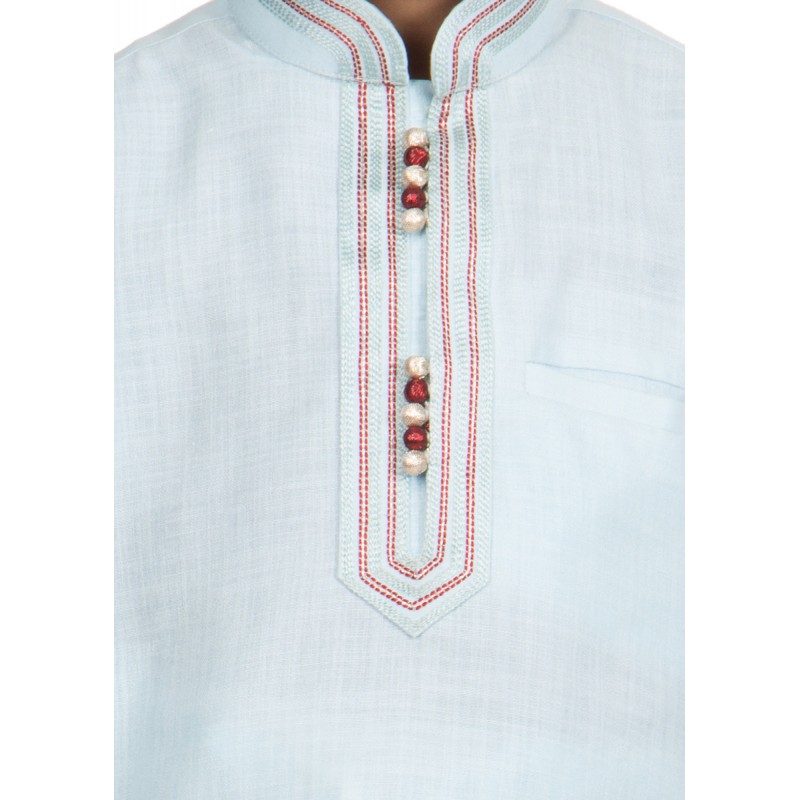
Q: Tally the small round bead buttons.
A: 10